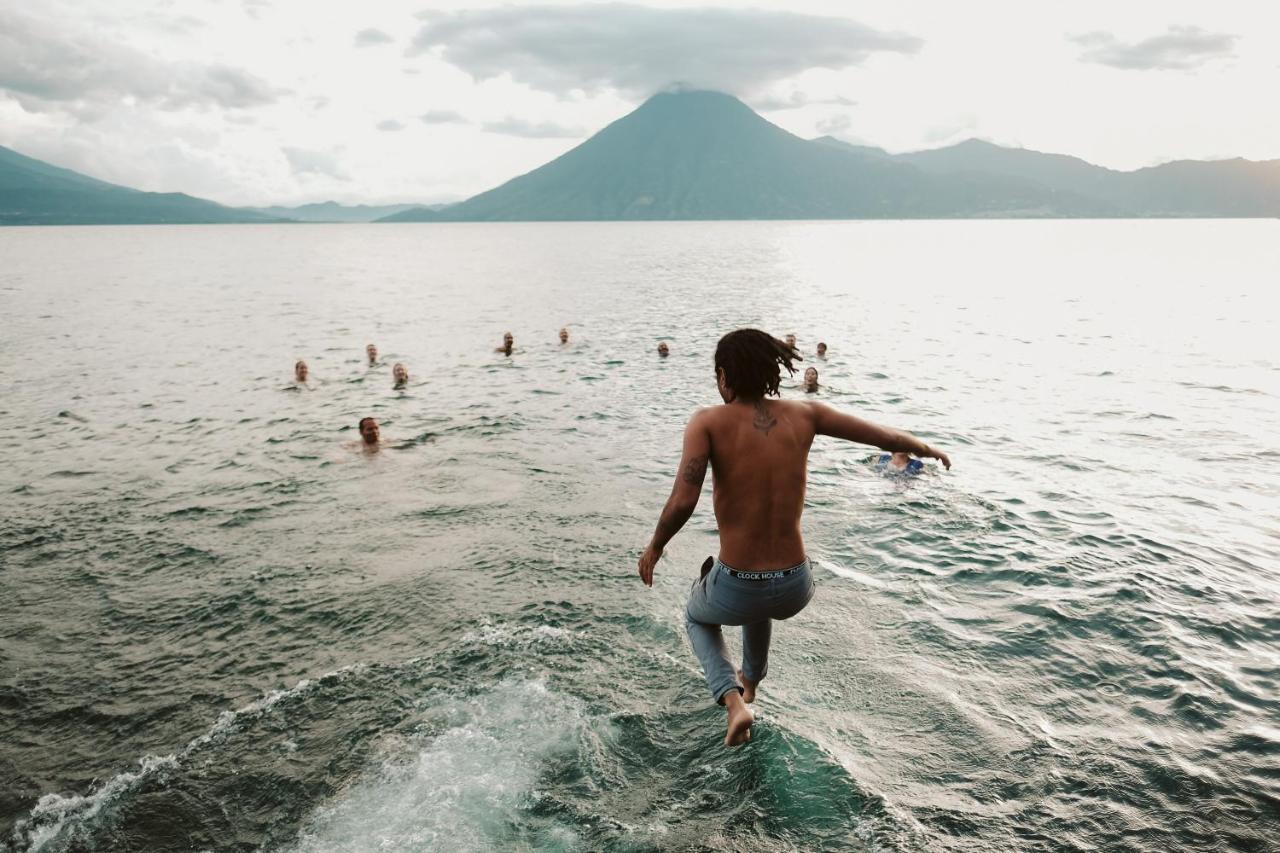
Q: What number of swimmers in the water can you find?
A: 11